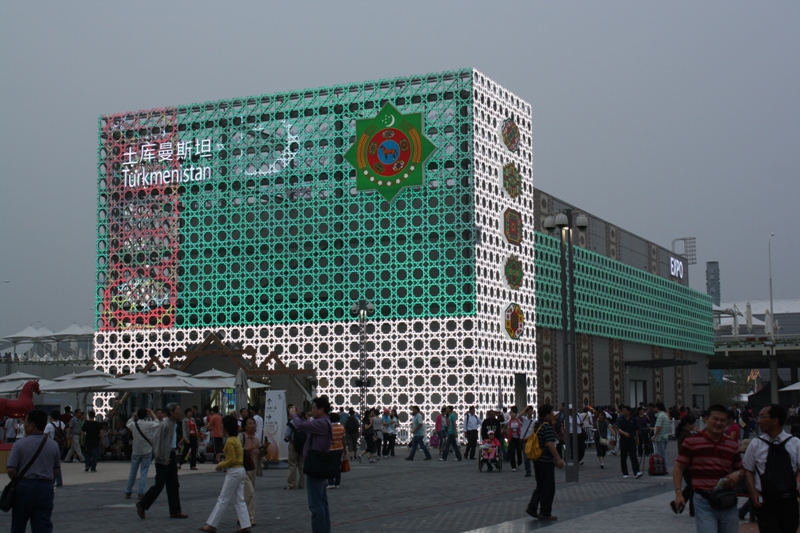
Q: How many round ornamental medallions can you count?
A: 5